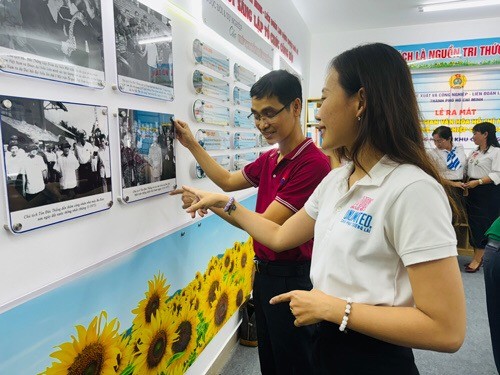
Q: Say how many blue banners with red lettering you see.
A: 1